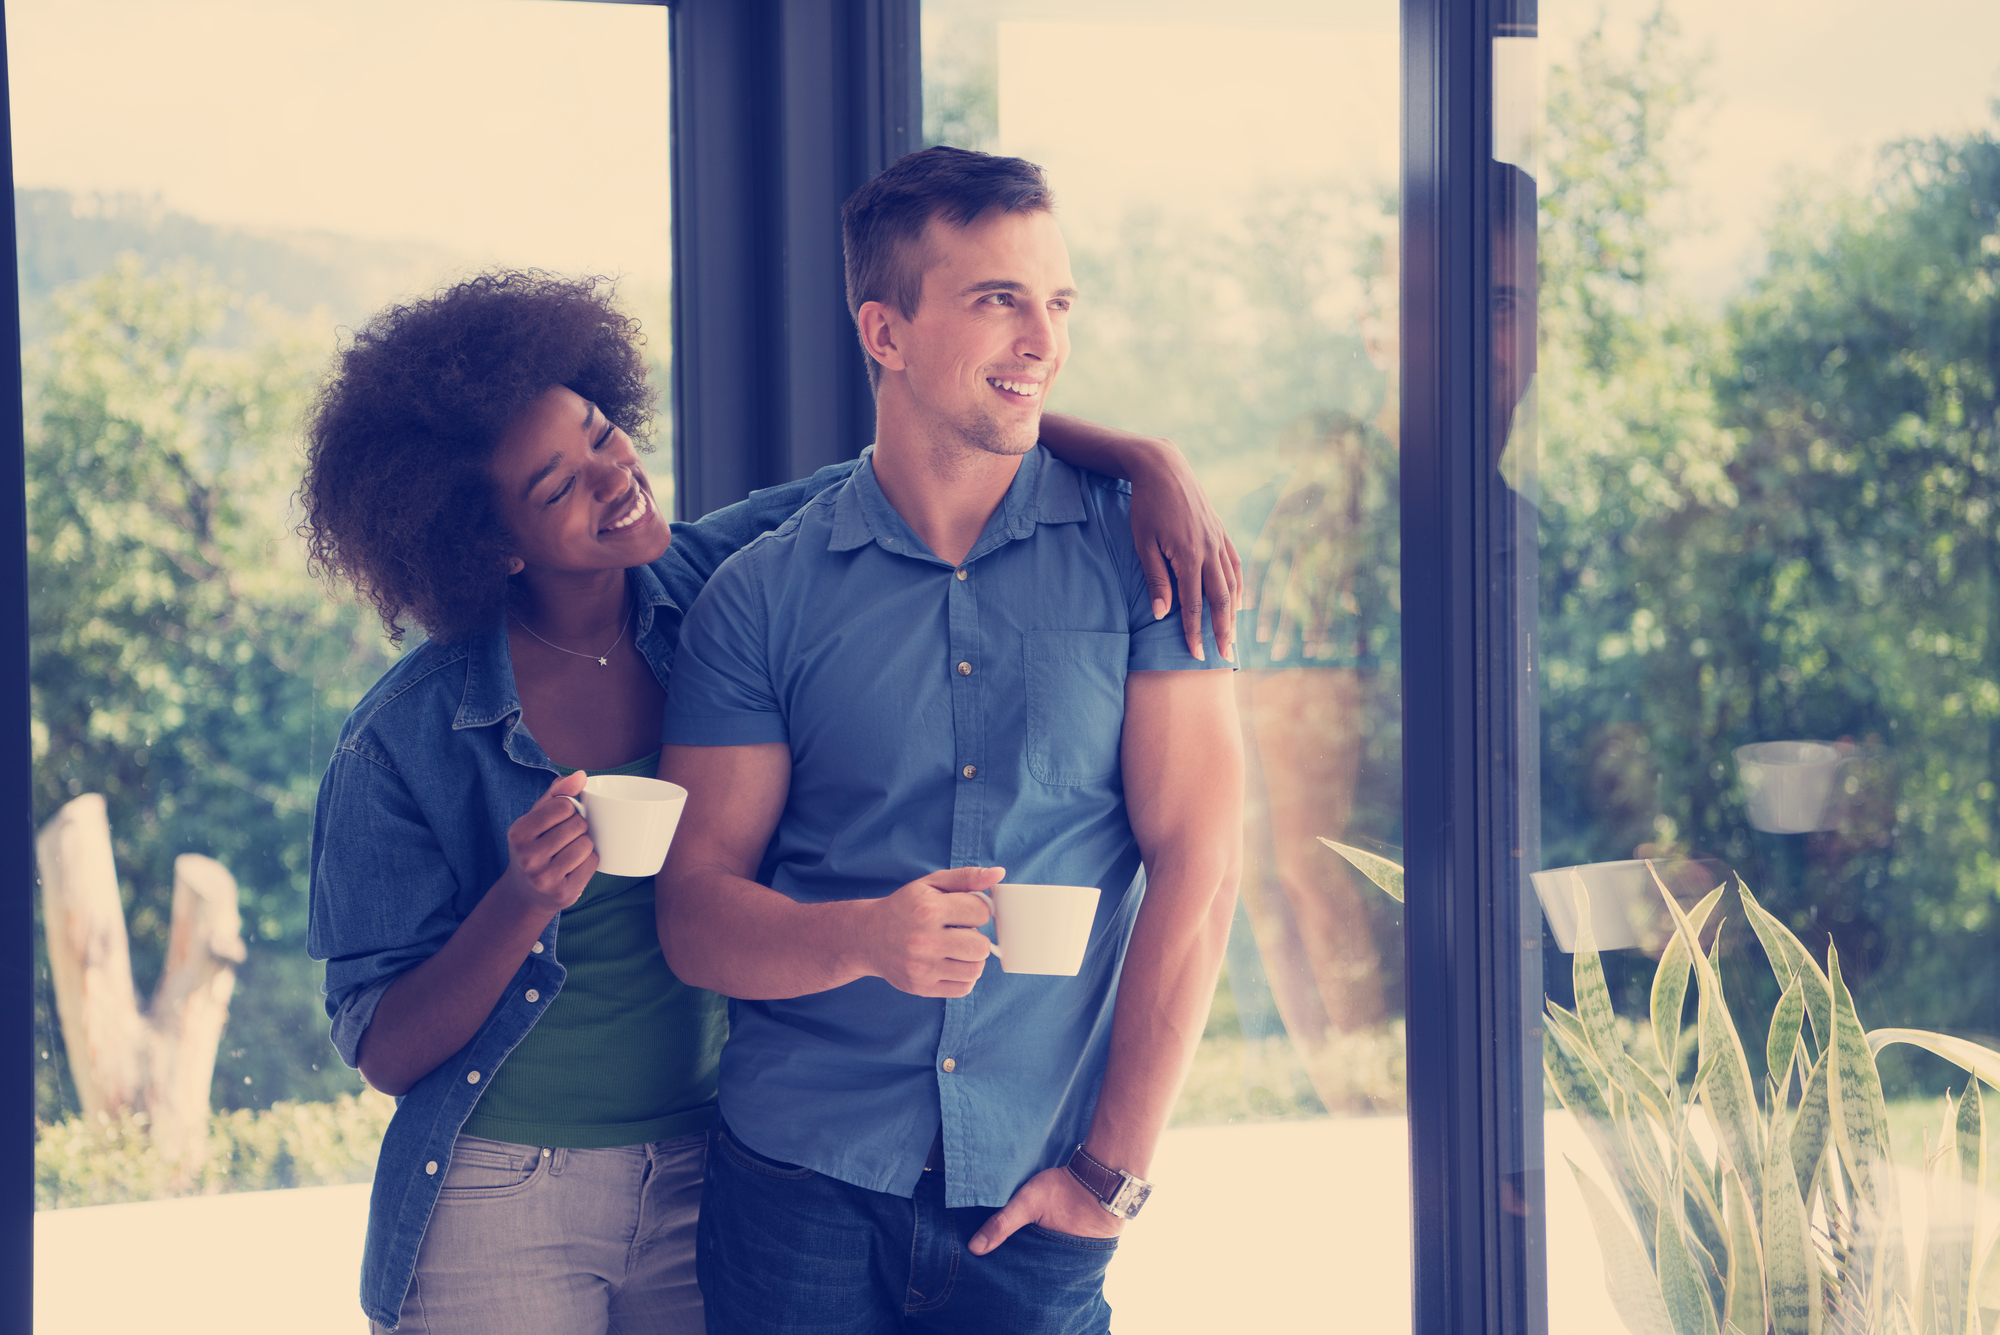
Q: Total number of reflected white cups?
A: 2